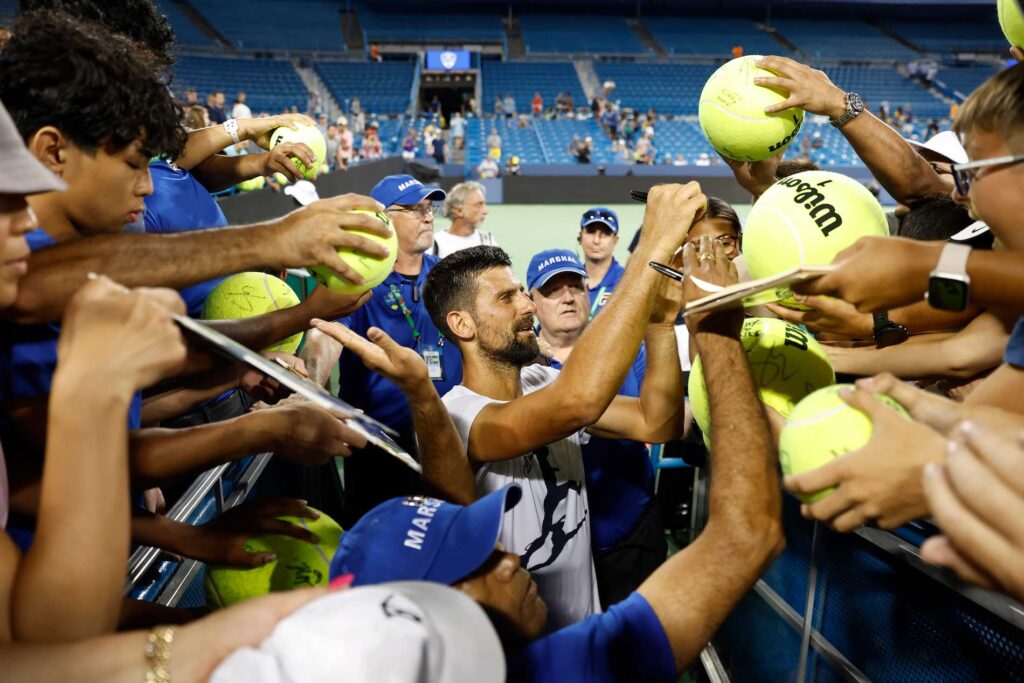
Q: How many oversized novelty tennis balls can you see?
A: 9